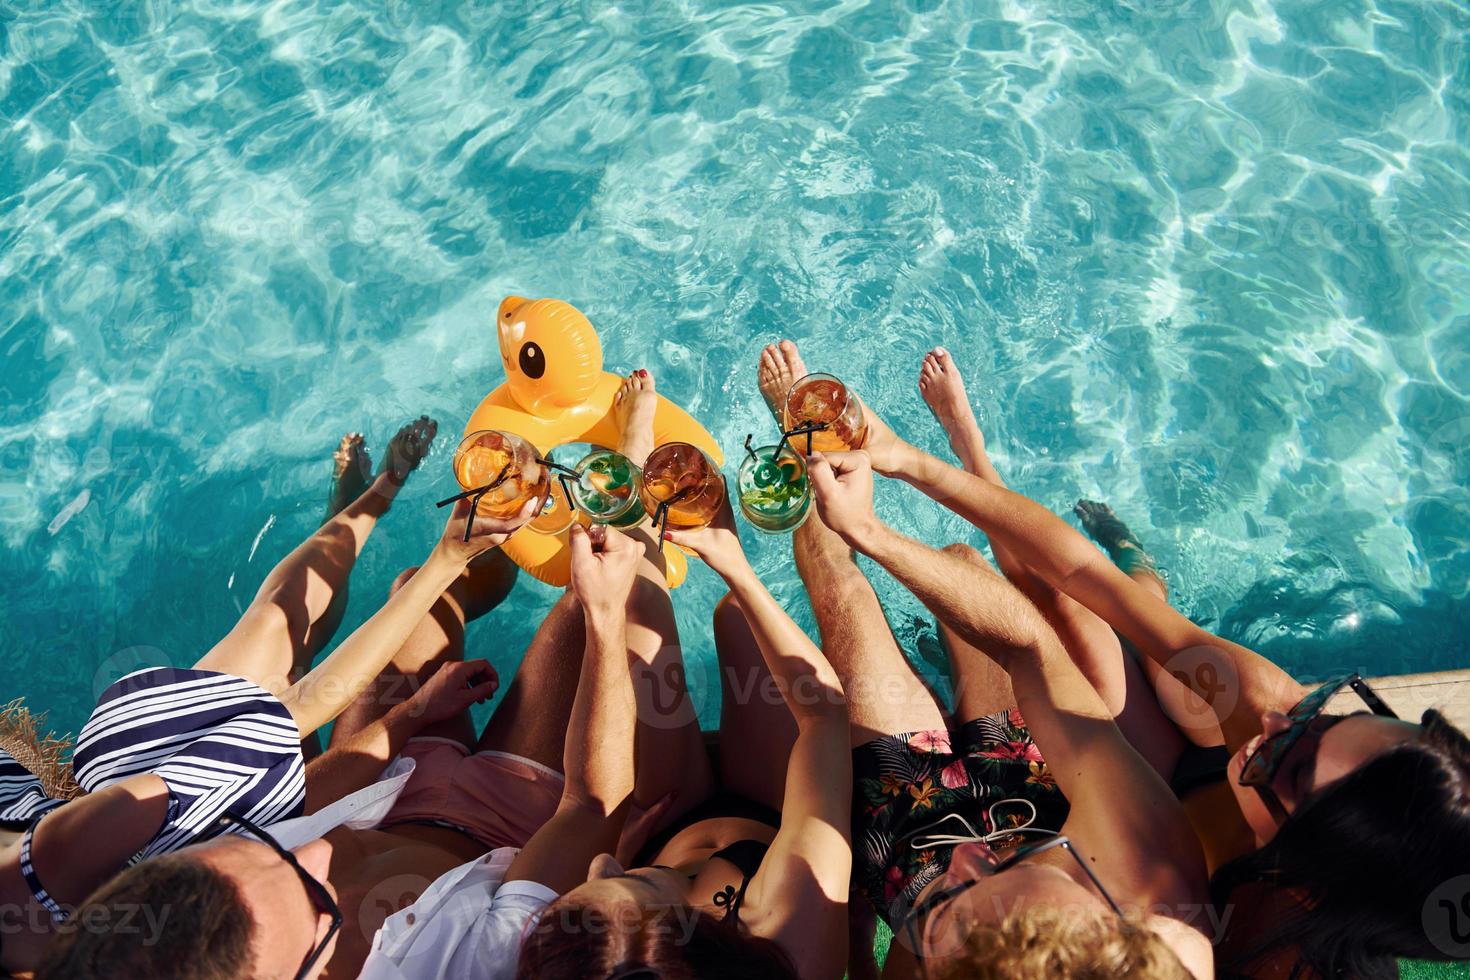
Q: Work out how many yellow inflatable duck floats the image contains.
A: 1